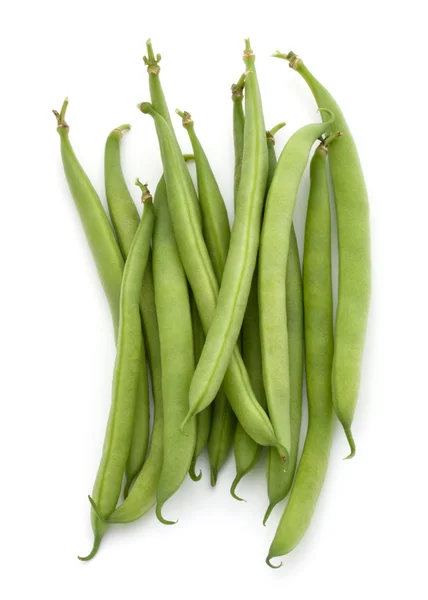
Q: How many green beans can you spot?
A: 13